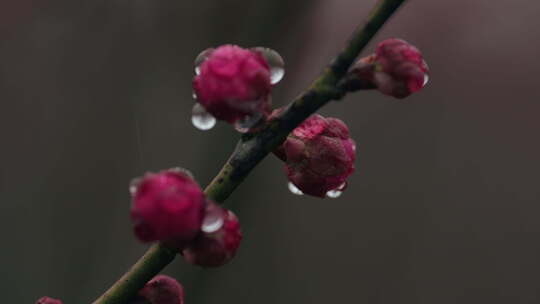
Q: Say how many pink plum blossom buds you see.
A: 7